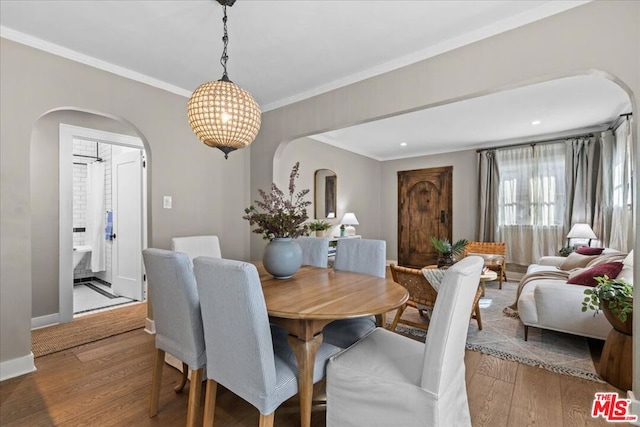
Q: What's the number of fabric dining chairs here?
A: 6